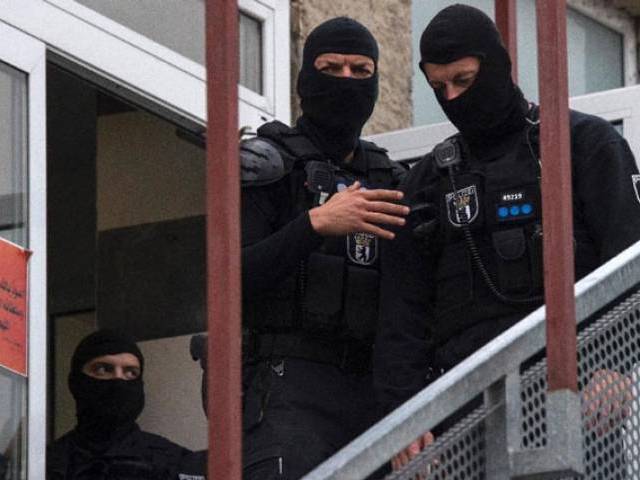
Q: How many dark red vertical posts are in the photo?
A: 3